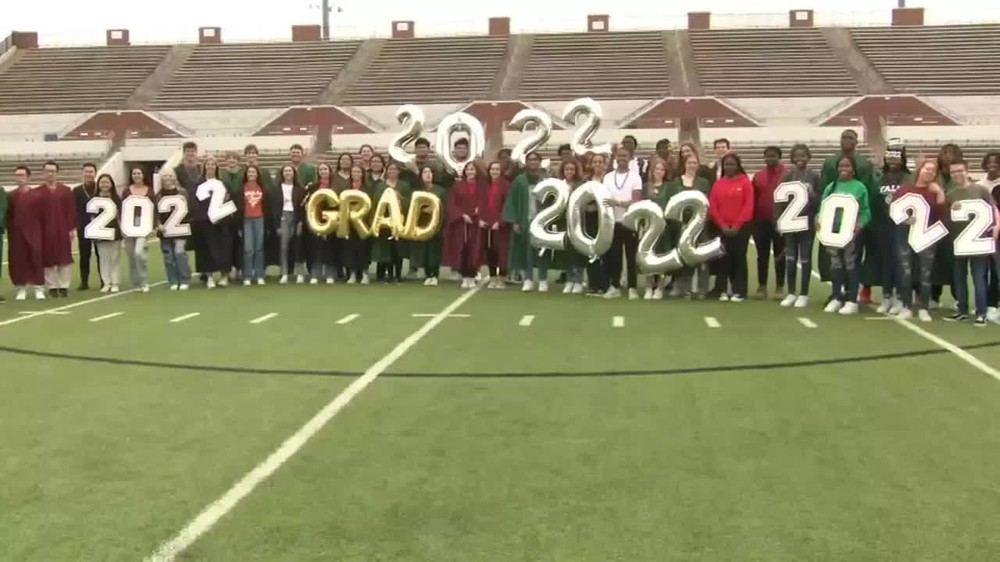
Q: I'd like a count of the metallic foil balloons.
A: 12